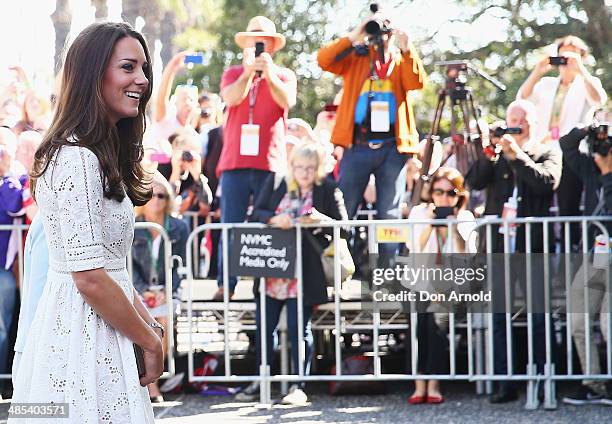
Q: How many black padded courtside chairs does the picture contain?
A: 0